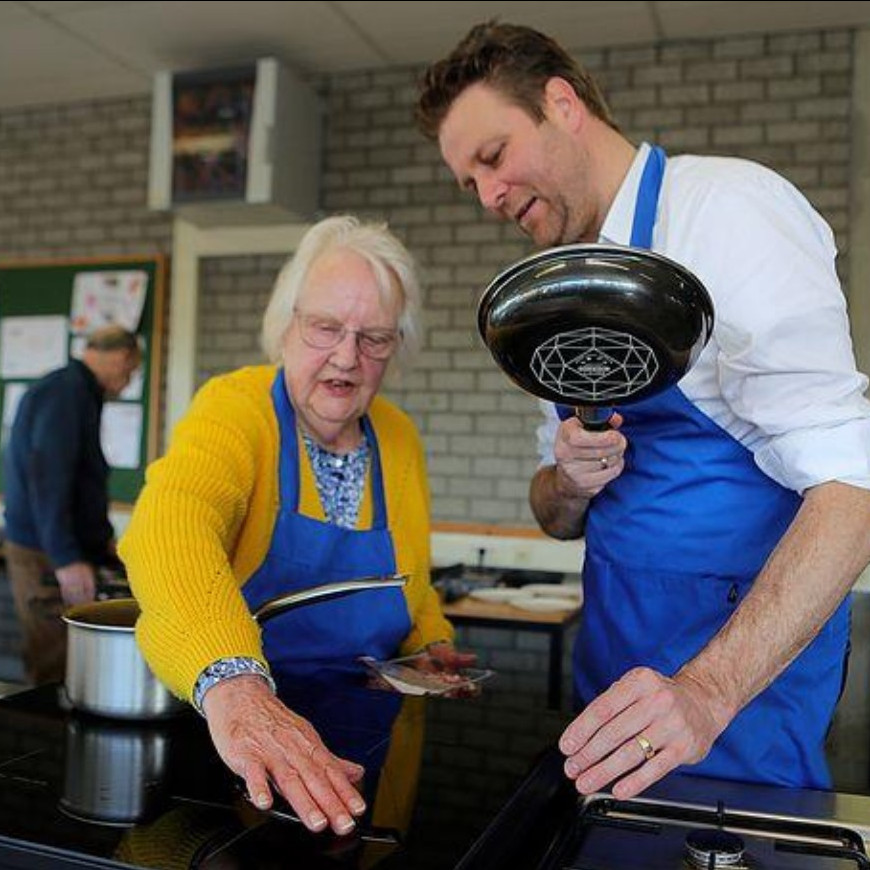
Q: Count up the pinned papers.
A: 5